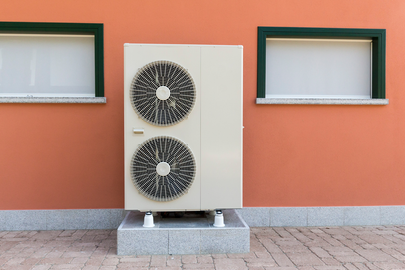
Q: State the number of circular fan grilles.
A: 2